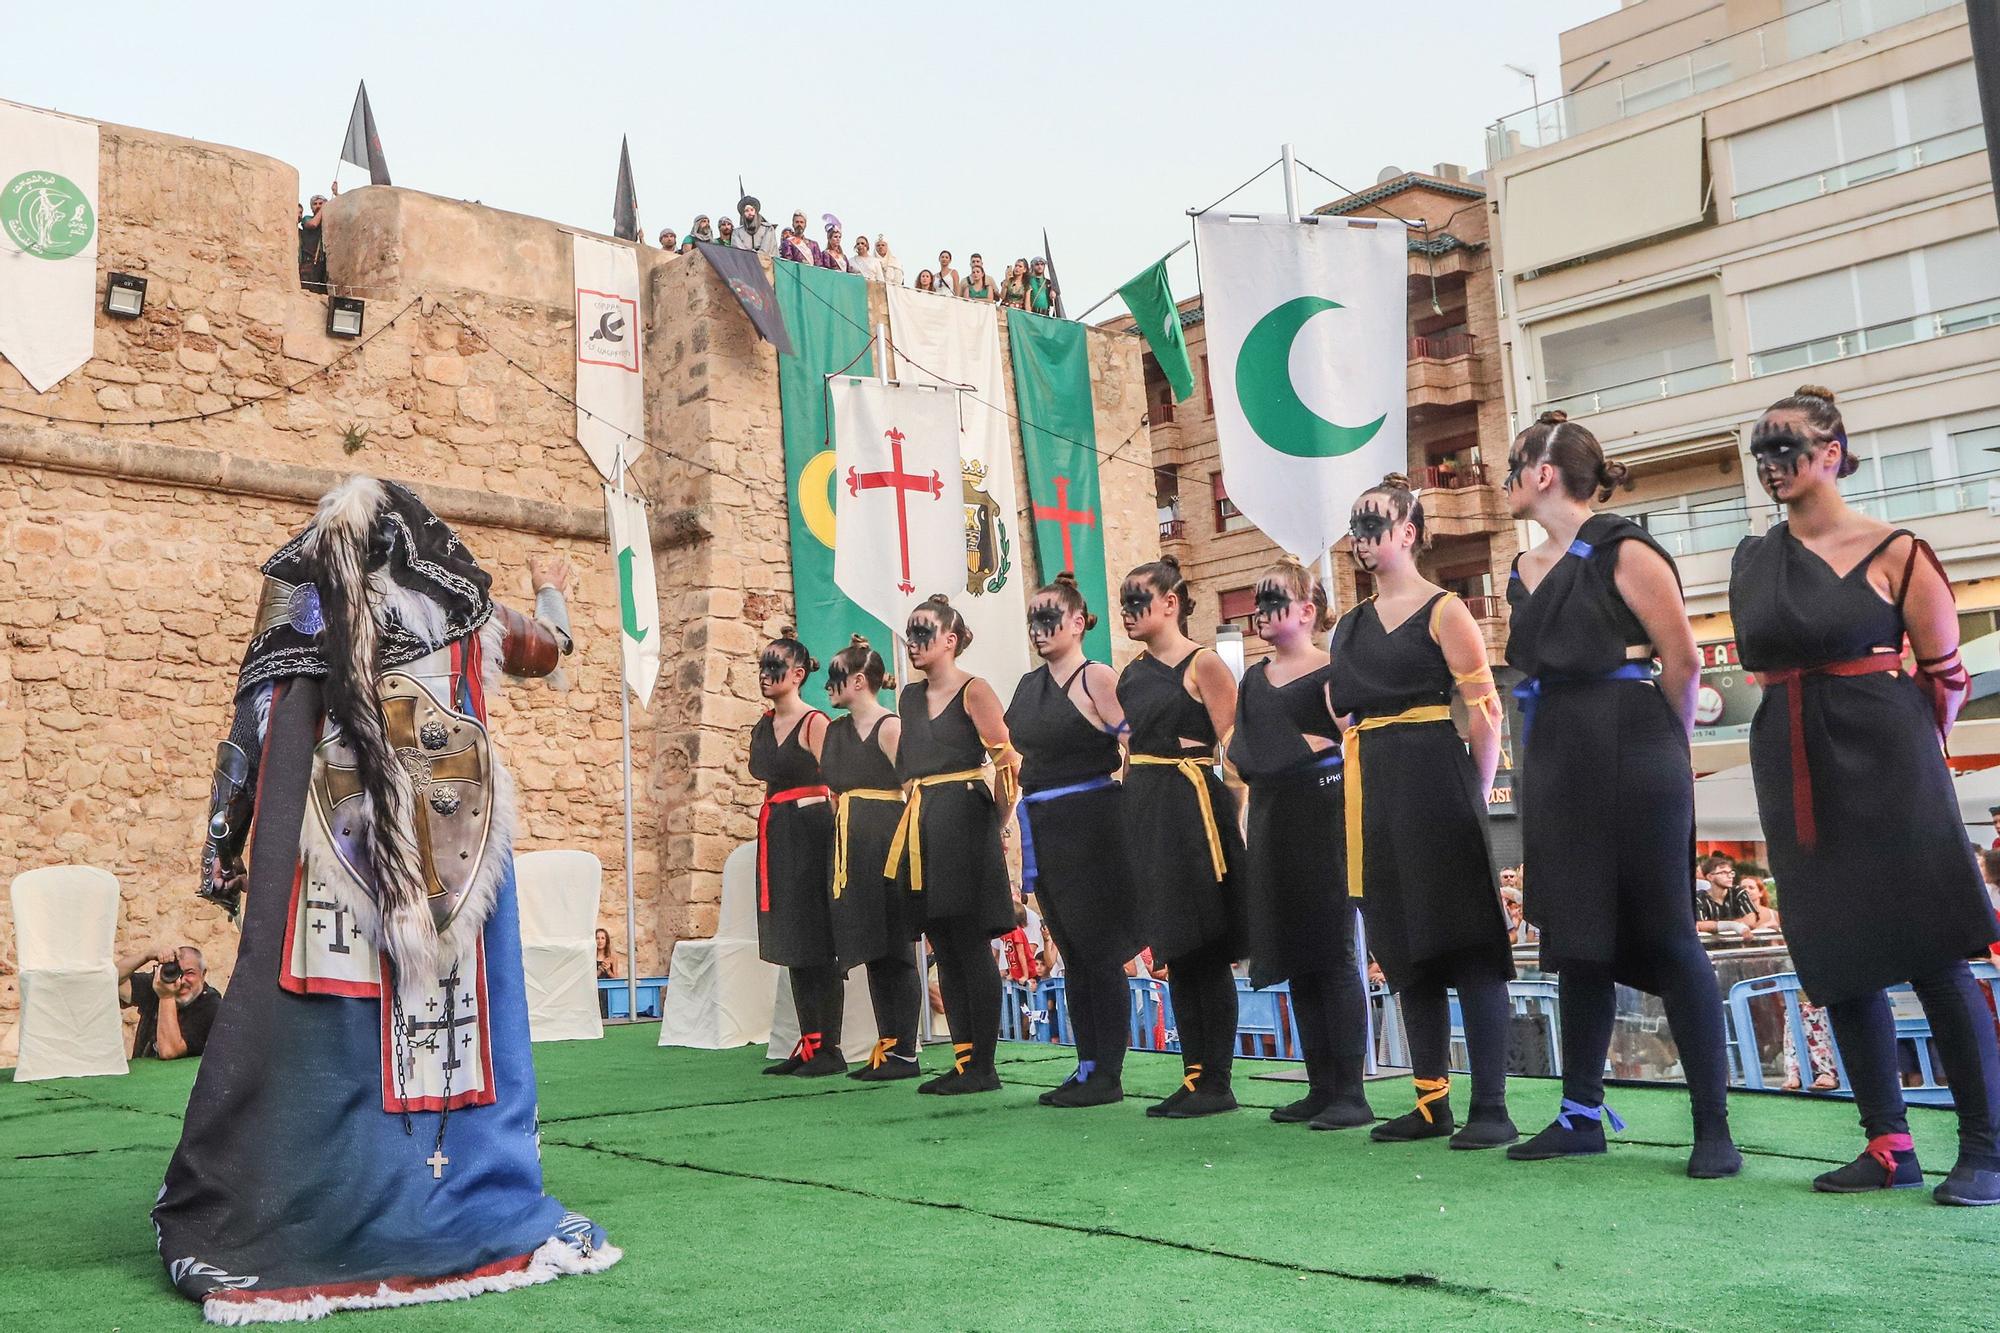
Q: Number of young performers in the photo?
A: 9